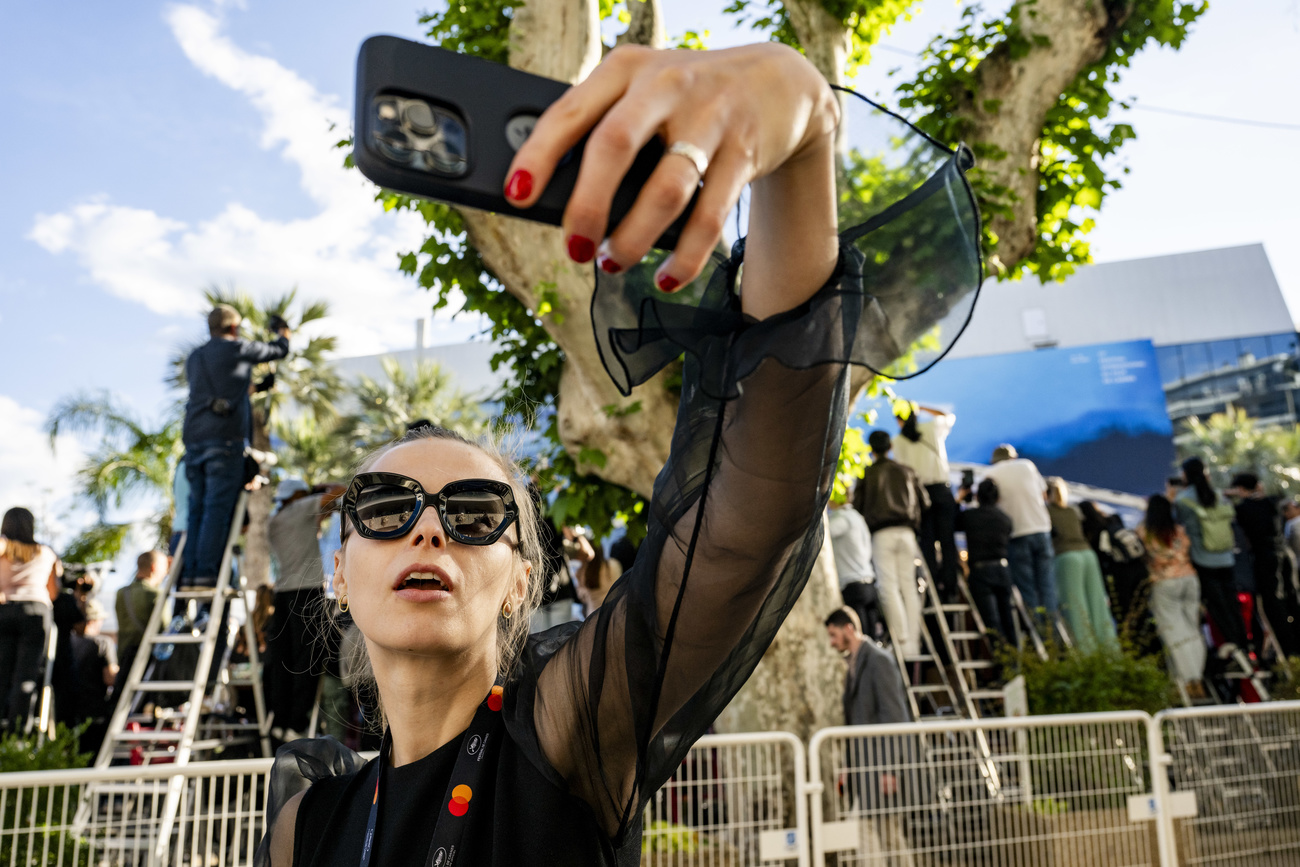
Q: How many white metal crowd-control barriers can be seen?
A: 4